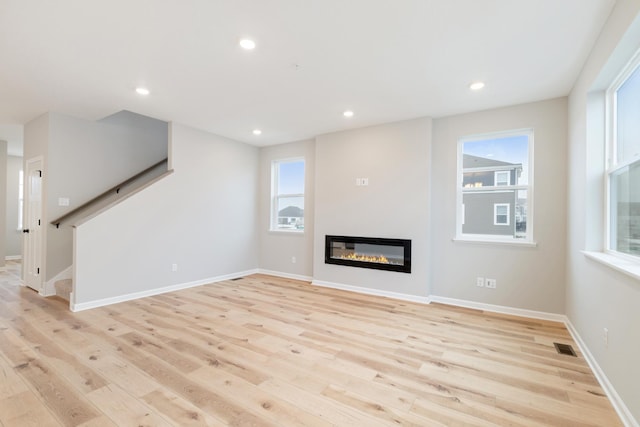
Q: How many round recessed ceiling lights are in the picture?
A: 5